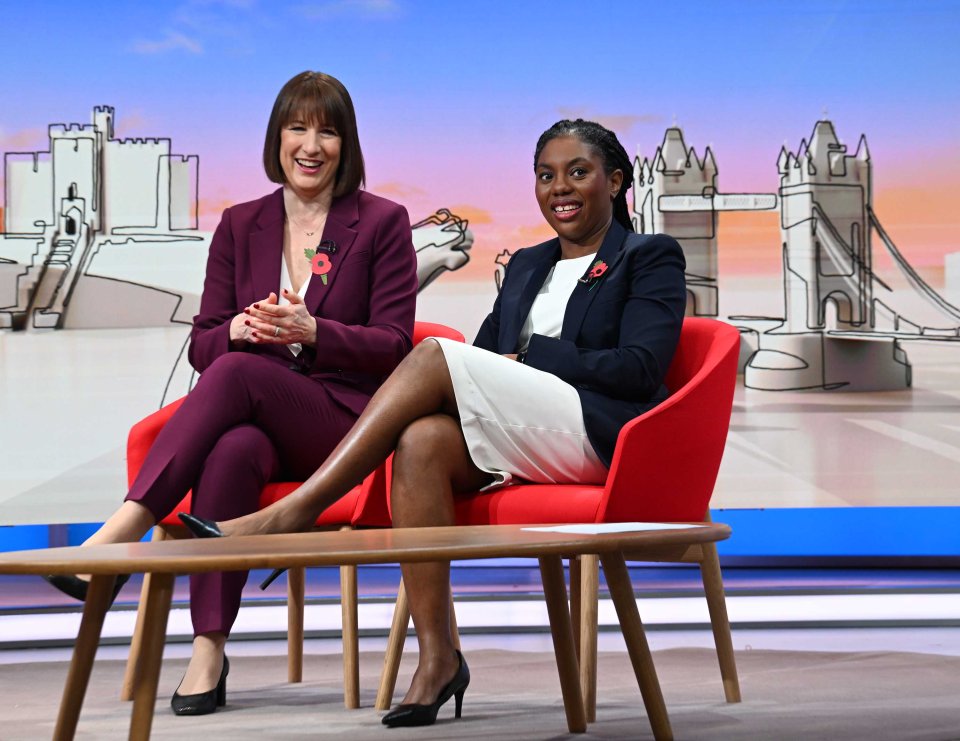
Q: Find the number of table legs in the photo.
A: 4